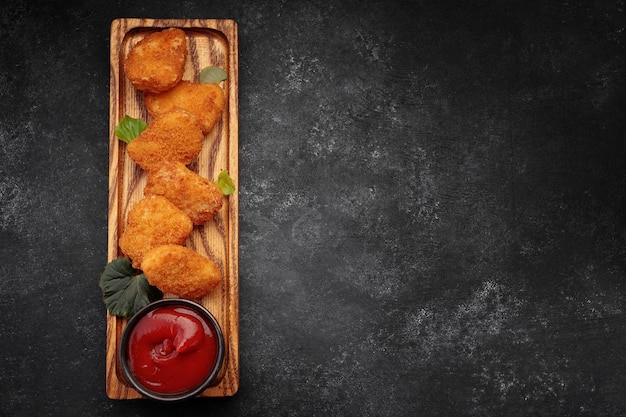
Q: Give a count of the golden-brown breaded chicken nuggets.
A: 6